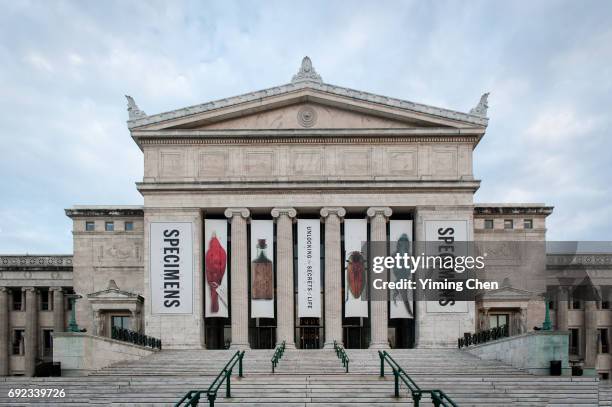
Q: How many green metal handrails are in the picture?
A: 4